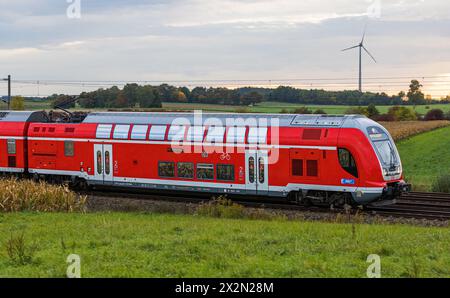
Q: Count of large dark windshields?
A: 1